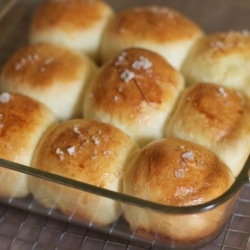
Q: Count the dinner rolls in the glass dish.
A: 9